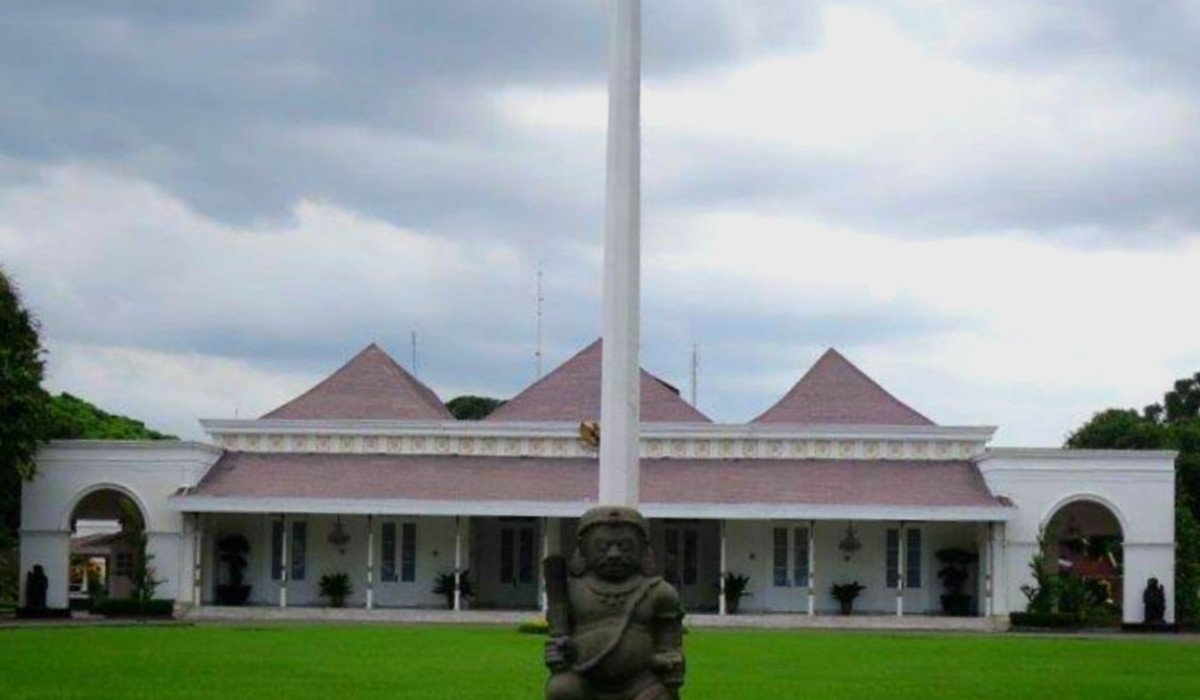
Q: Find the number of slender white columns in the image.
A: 9